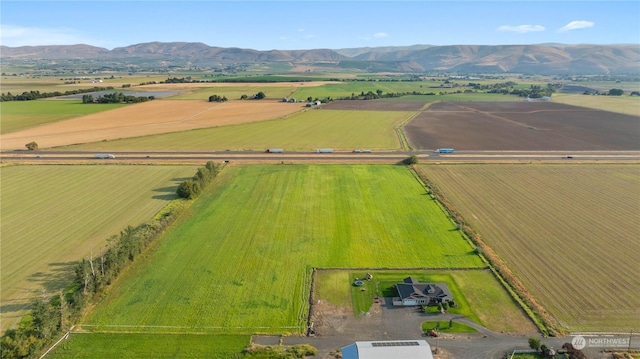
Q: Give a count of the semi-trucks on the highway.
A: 5